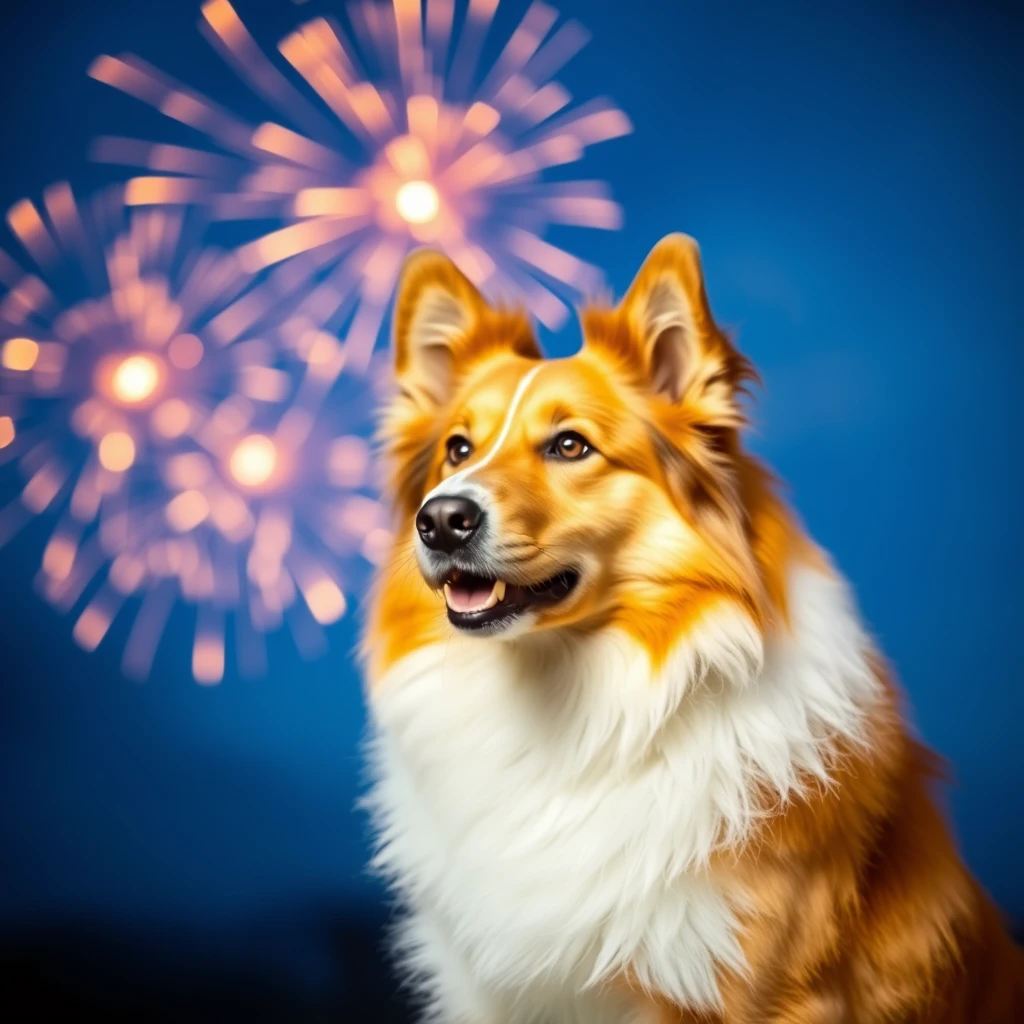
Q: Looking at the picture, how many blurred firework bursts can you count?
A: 3